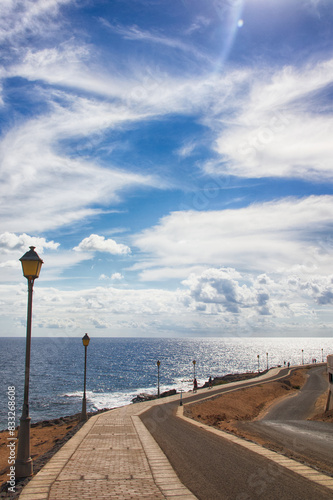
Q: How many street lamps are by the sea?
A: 8